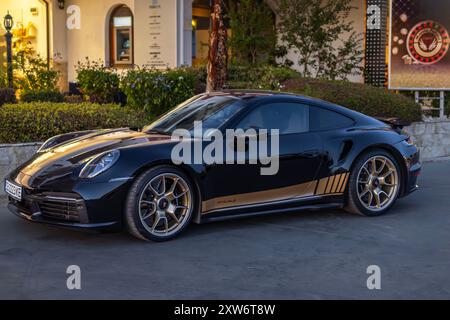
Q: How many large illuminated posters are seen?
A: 1